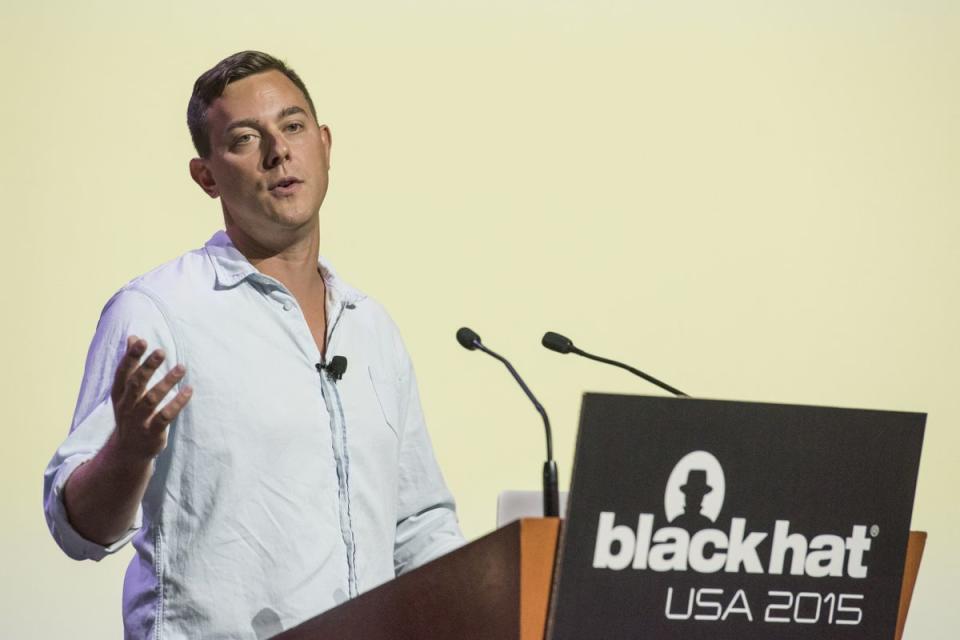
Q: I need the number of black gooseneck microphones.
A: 2